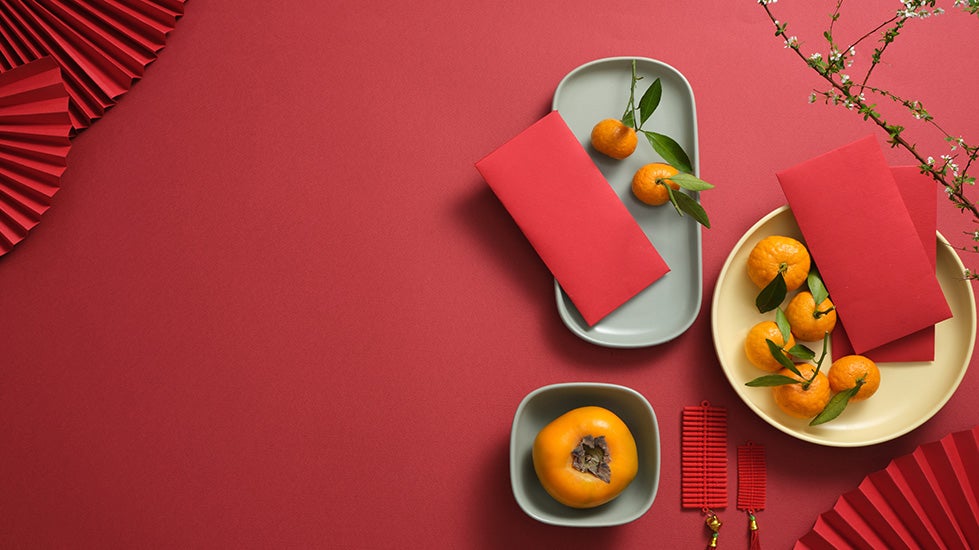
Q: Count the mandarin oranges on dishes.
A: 7